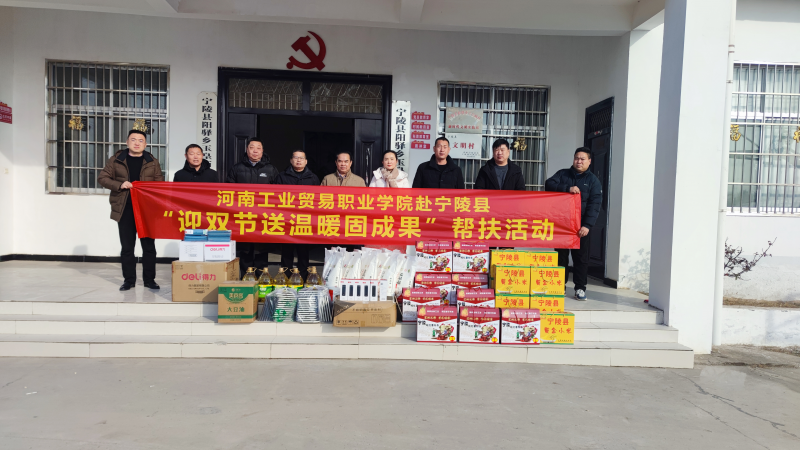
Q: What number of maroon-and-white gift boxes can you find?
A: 9